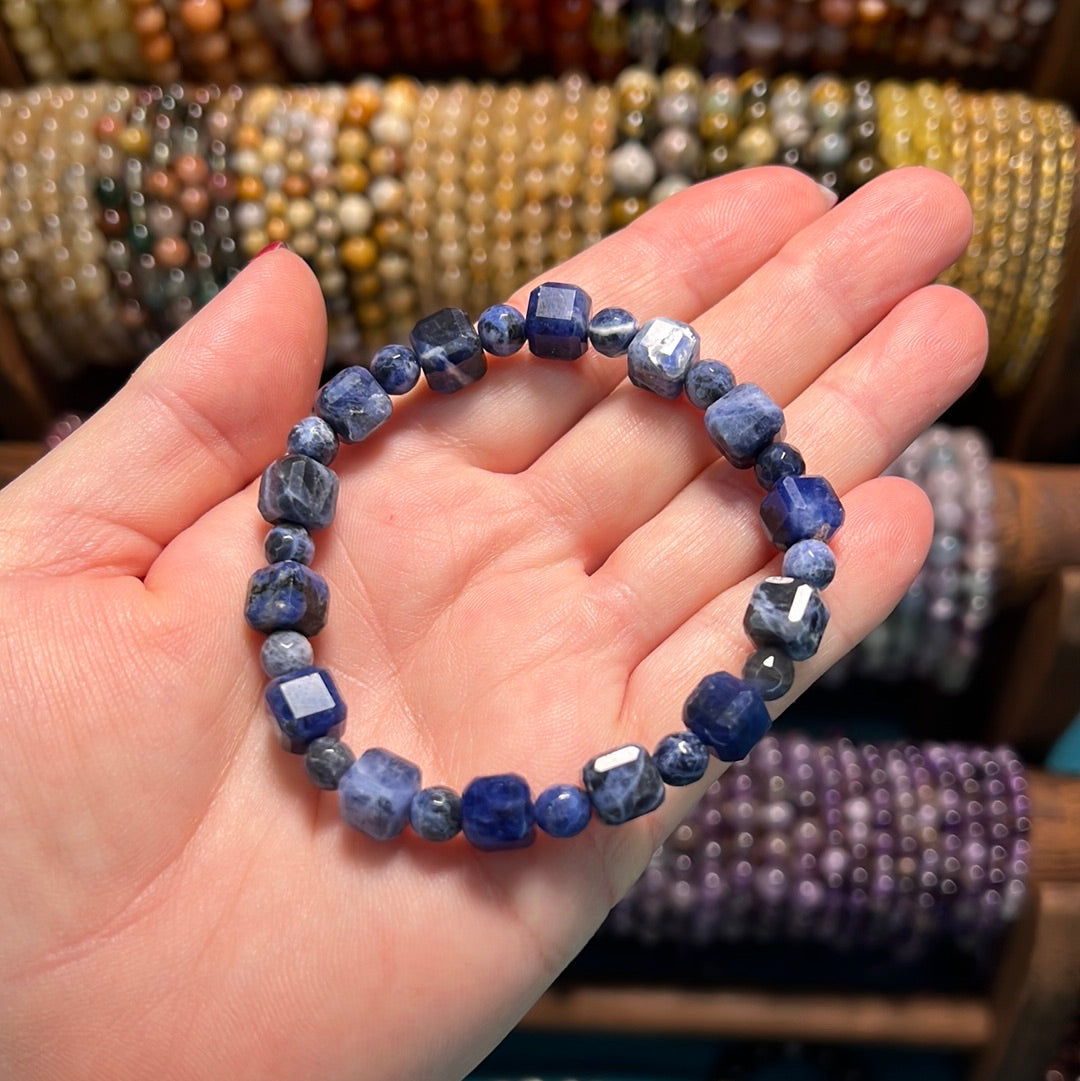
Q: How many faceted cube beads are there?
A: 14